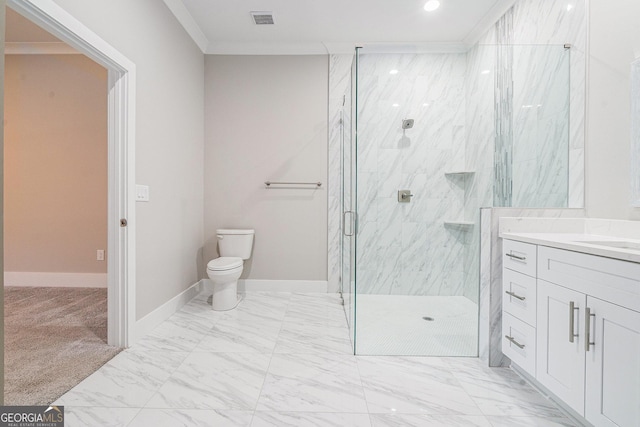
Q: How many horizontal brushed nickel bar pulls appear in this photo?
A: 3